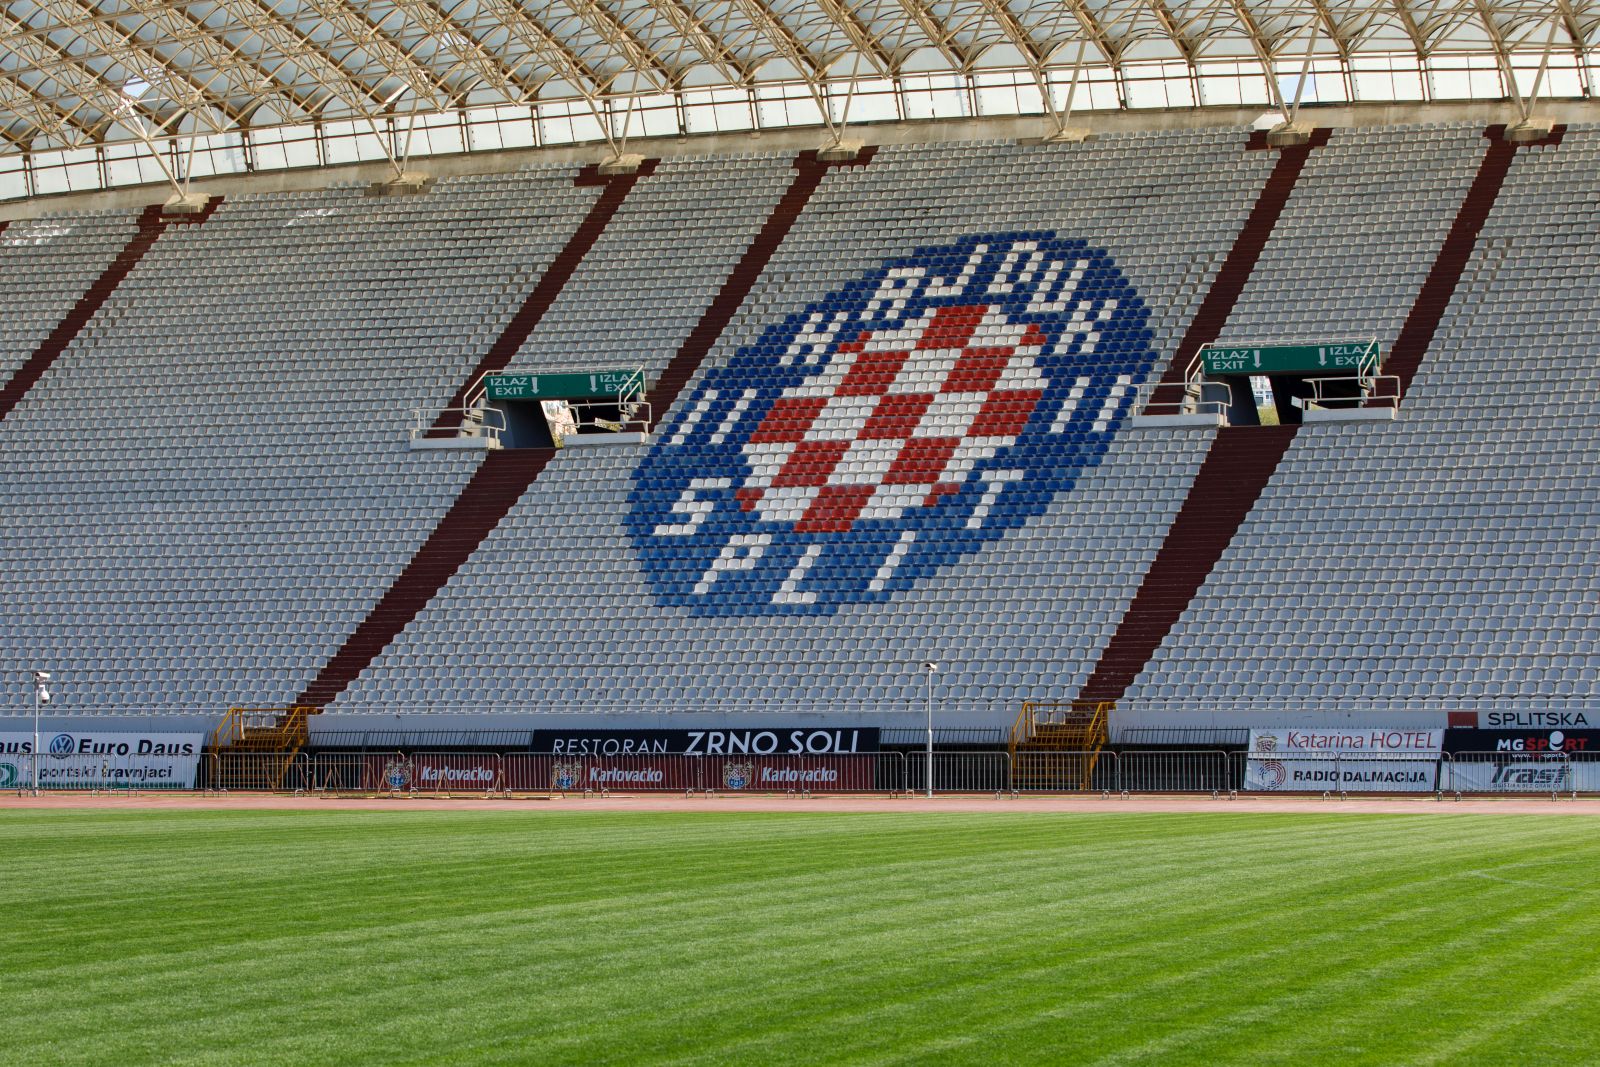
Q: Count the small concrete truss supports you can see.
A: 7